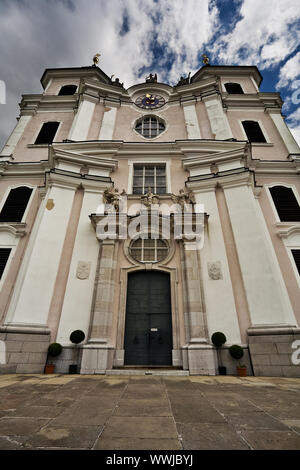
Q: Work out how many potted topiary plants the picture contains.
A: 4